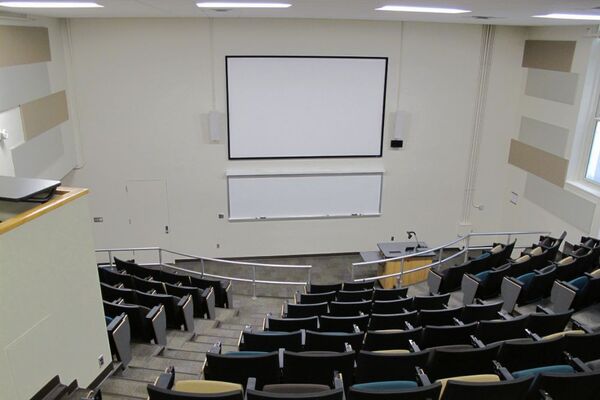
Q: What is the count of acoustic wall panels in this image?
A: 9